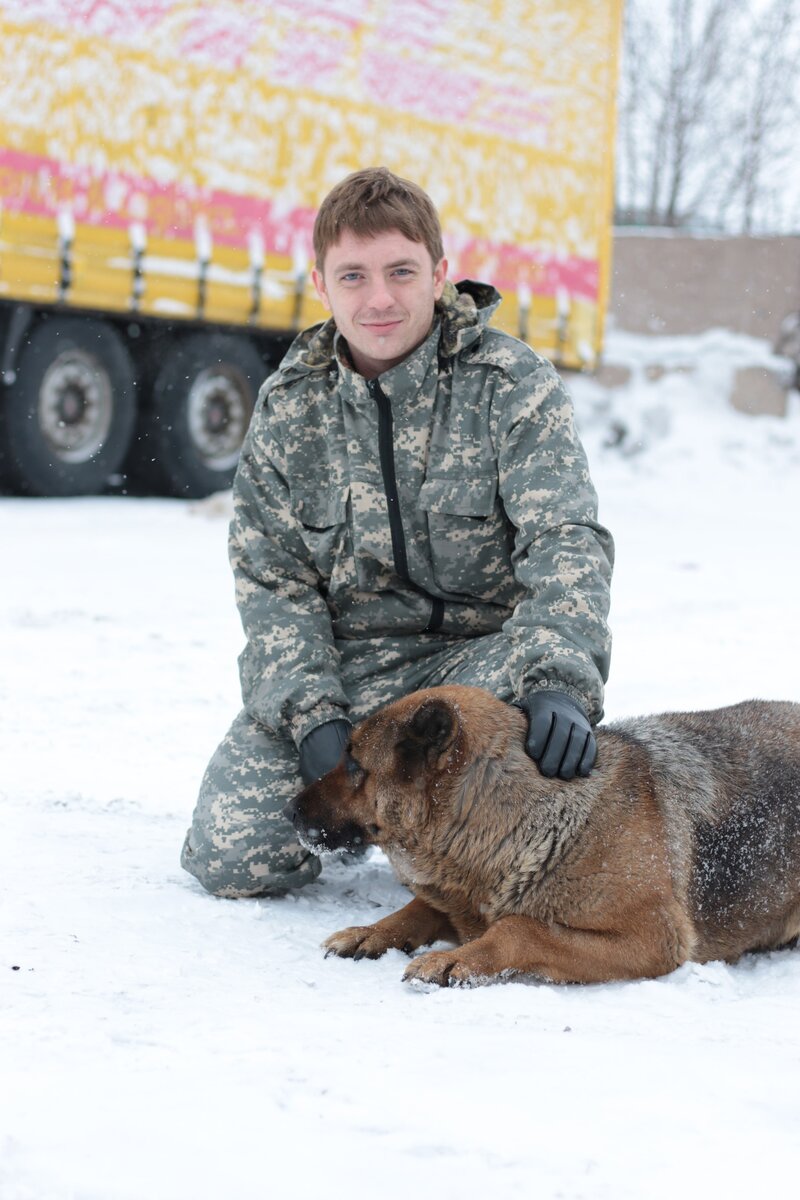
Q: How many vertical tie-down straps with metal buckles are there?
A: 7